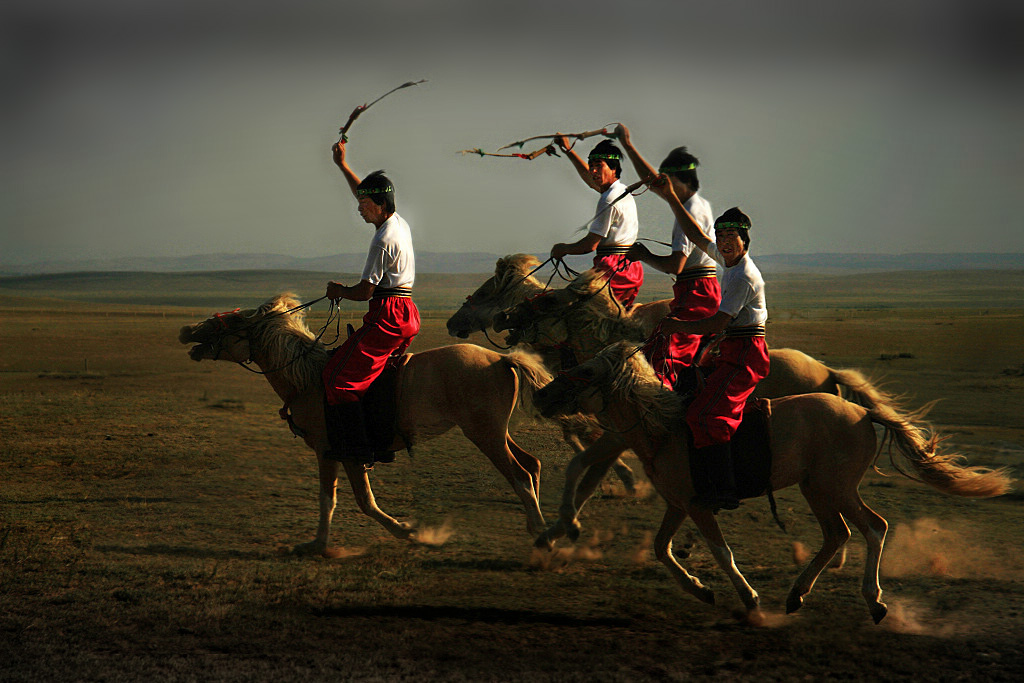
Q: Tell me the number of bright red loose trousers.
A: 4